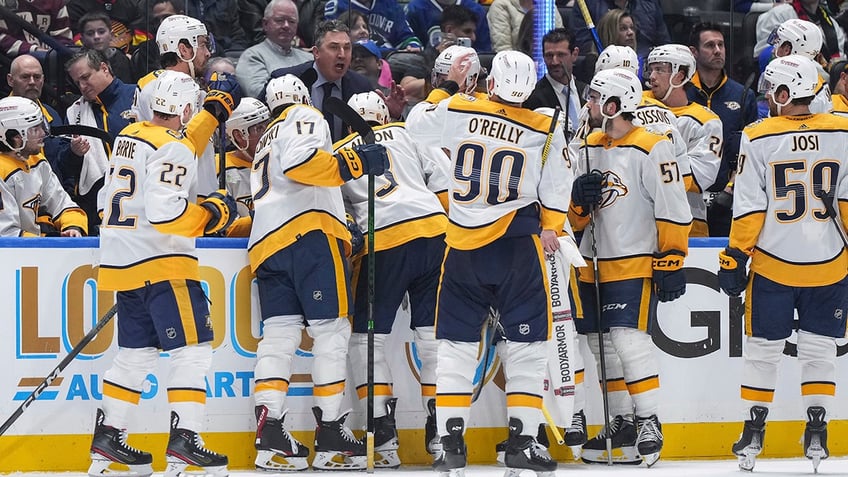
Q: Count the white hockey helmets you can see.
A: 13